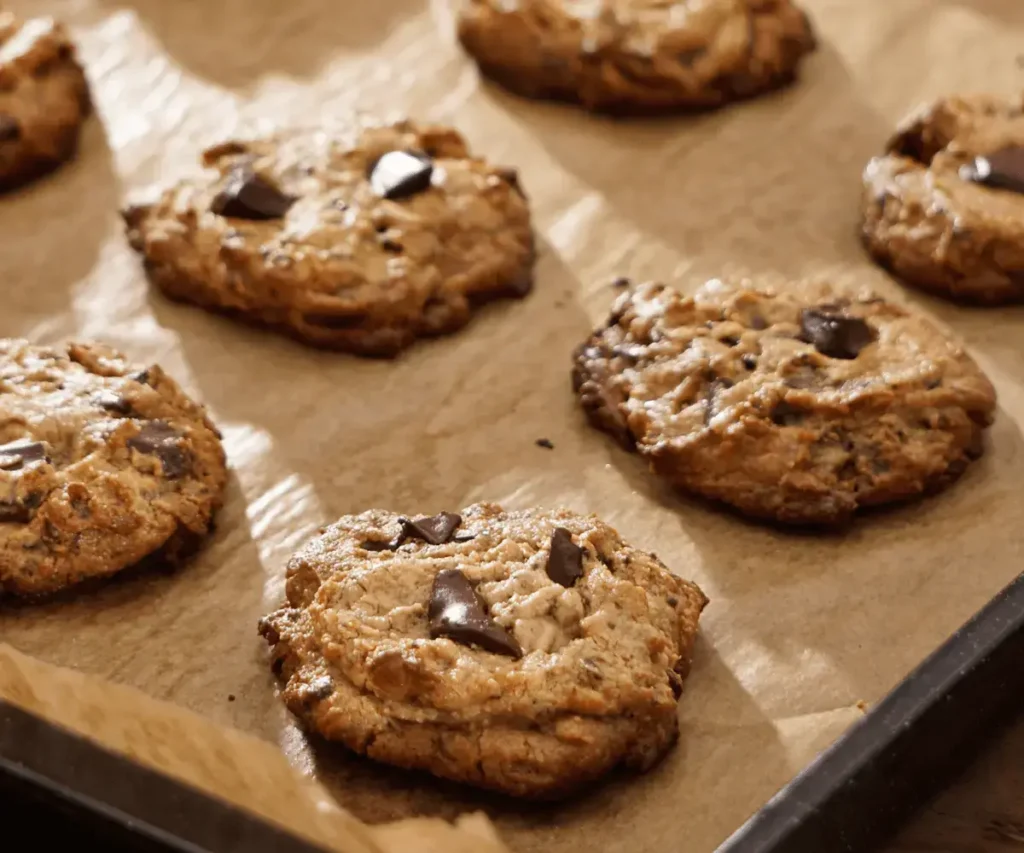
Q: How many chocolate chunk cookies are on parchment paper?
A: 7